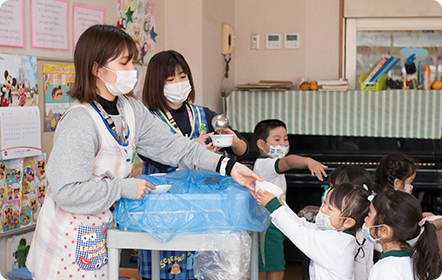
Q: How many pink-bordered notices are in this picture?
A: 3